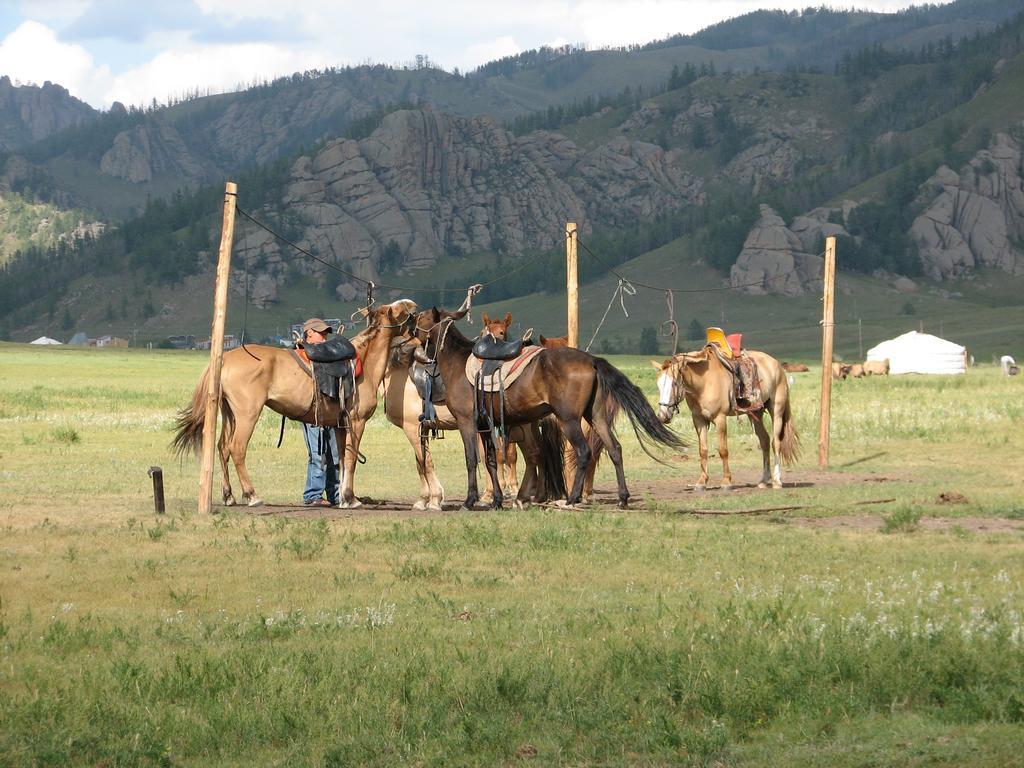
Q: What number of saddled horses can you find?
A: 4